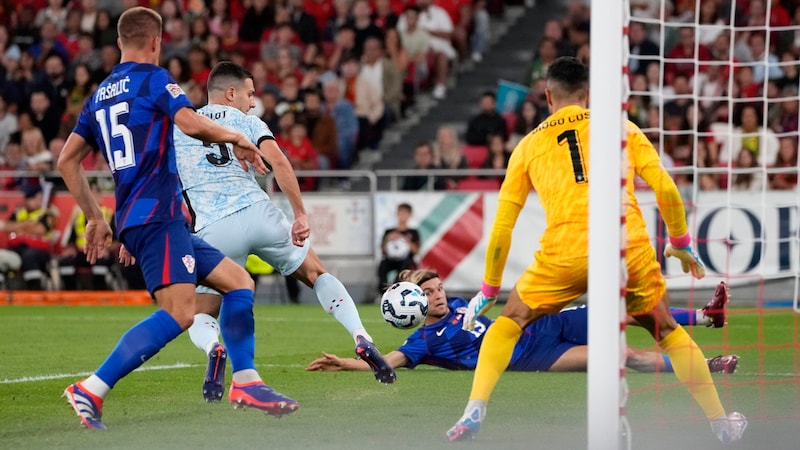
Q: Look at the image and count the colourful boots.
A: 8